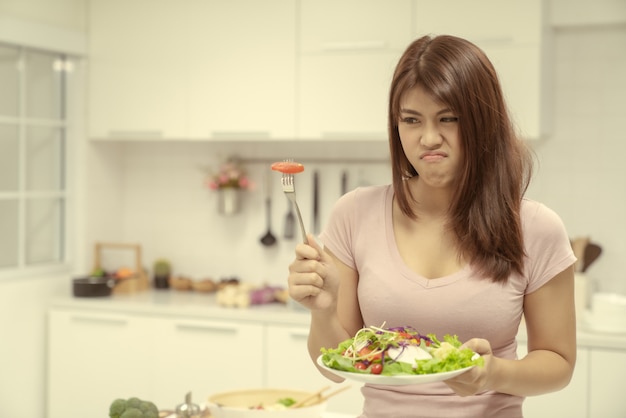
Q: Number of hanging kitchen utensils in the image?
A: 4